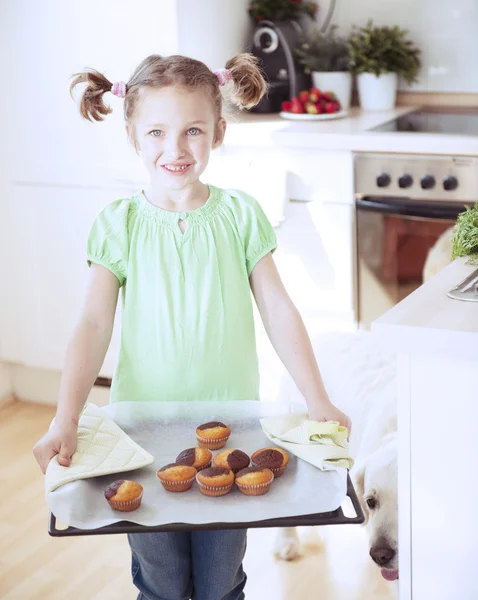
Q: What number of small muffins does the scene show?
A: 8